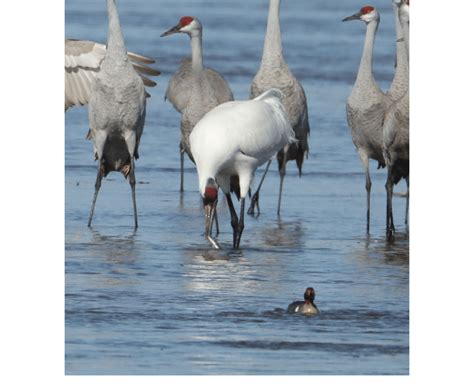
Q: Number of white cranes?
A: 1